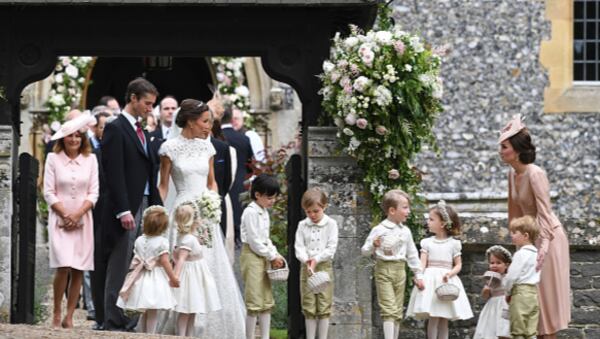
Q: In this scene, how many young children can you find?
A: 8